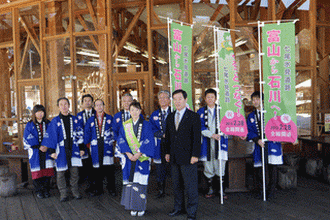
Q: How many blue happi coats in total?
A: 9